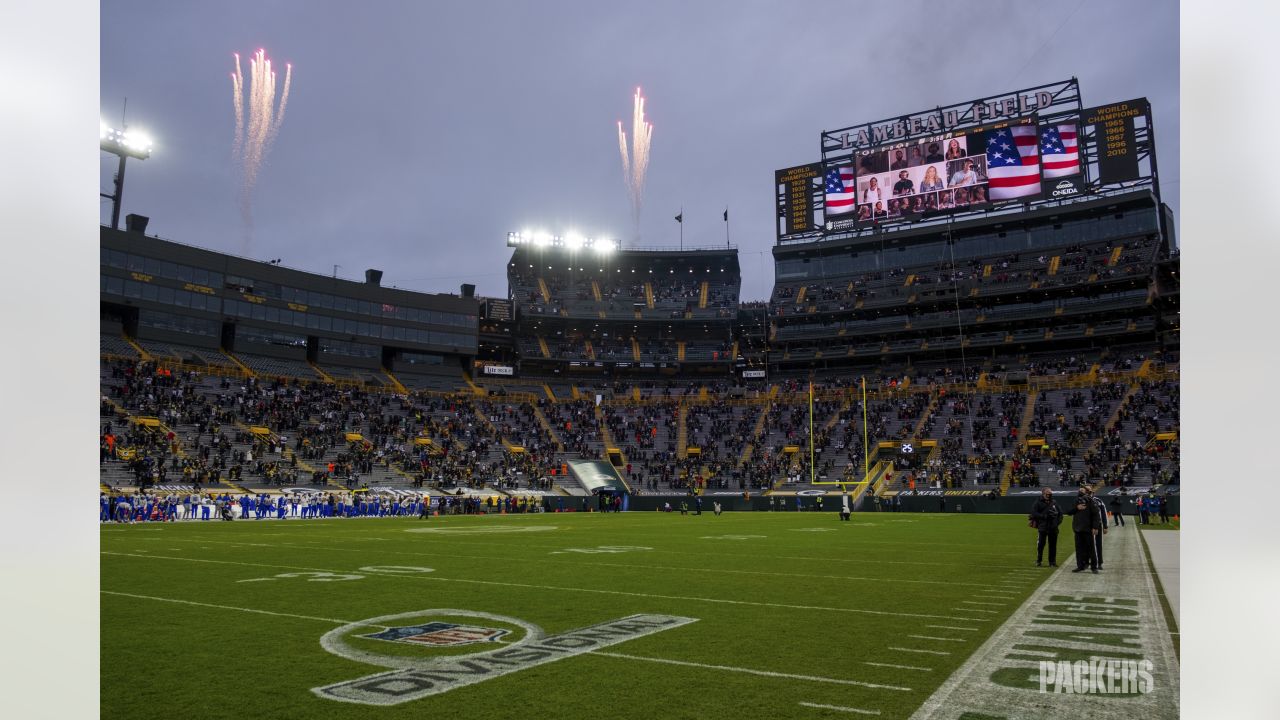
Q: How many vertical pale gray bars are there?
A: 2